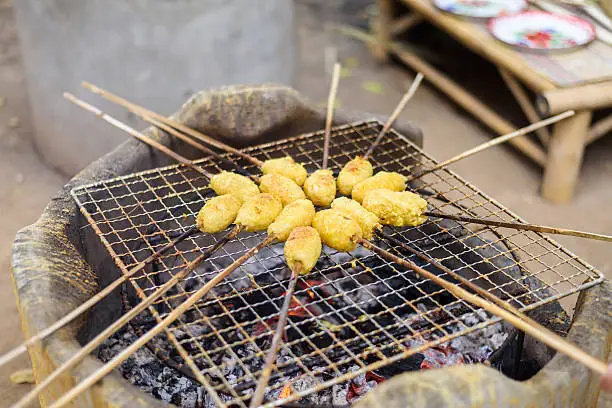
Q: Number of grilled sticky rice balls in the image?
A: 13